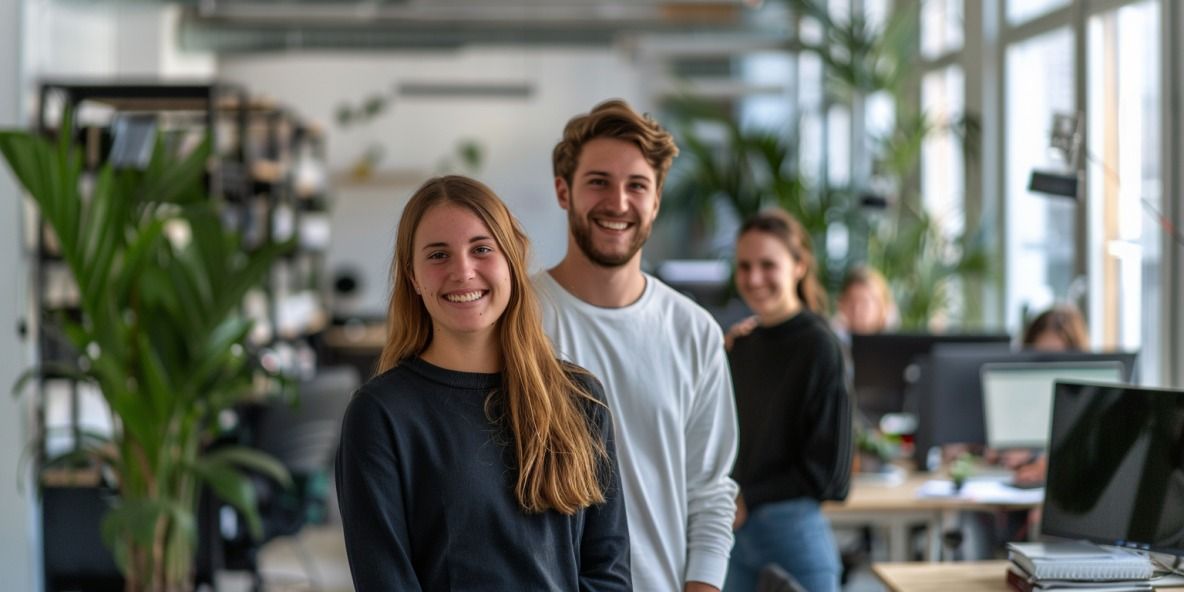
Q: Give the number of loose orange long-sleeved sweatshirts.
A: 0